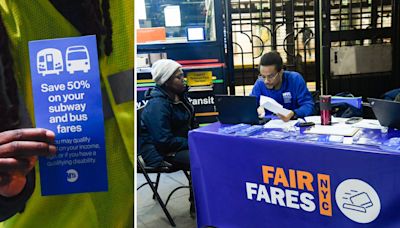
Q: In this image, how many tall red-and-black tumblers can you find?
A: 1